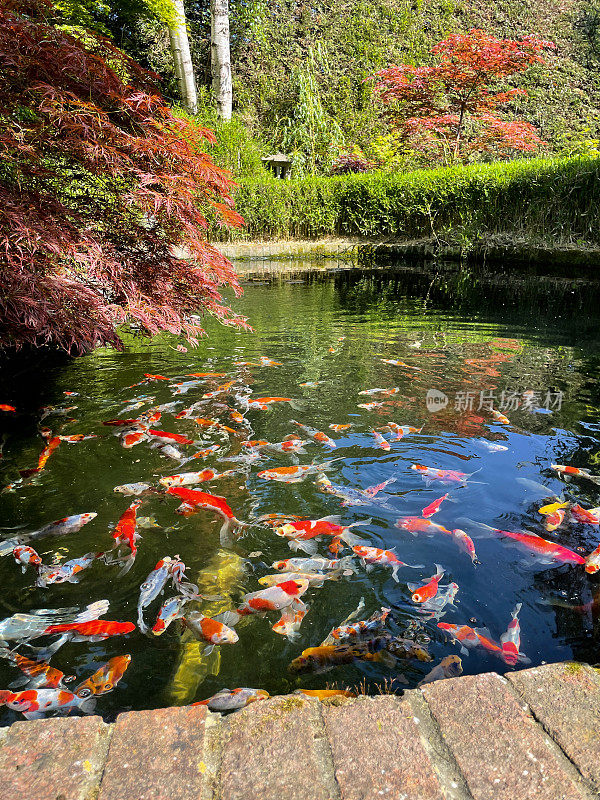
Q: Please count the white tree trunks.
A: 2